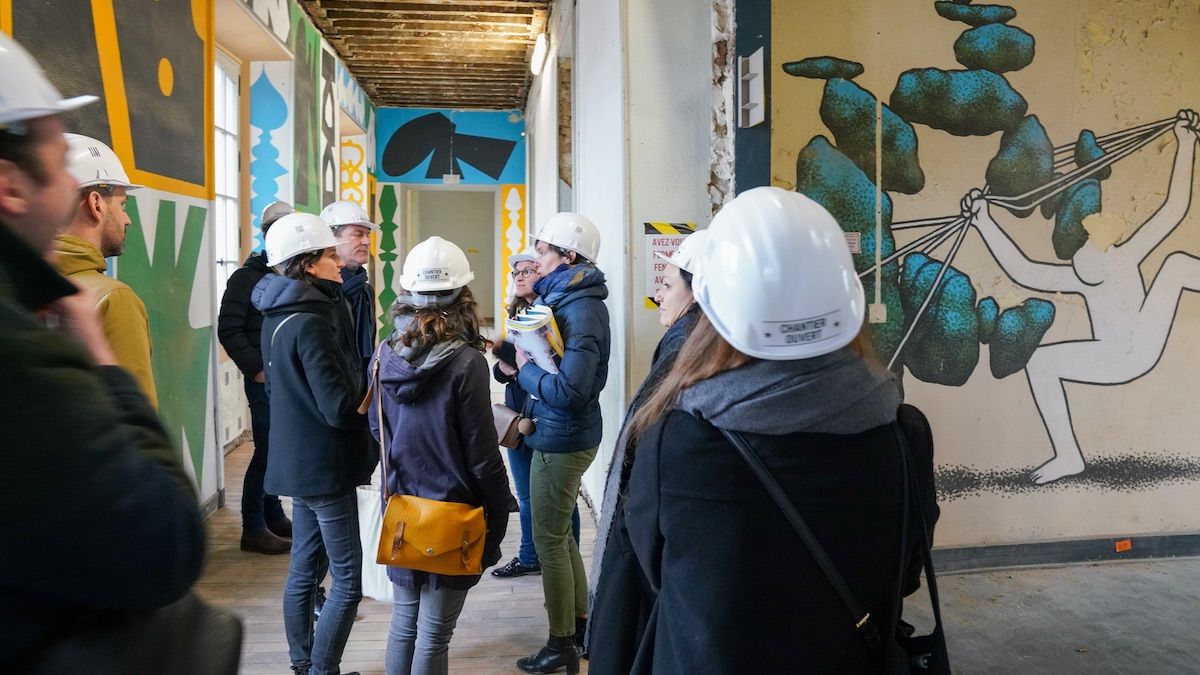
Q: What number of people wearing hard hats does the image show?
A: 10